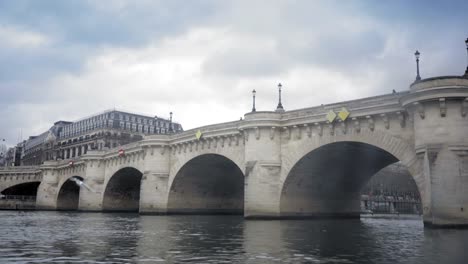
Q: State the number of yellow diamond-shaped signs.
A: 3